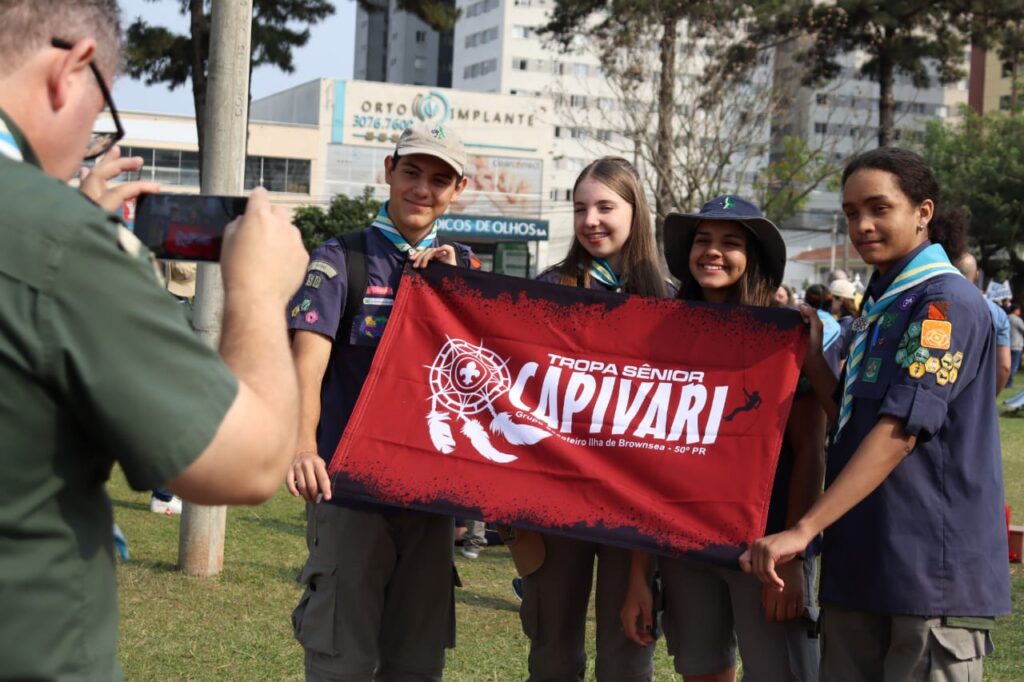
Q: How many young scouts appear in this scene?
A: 4